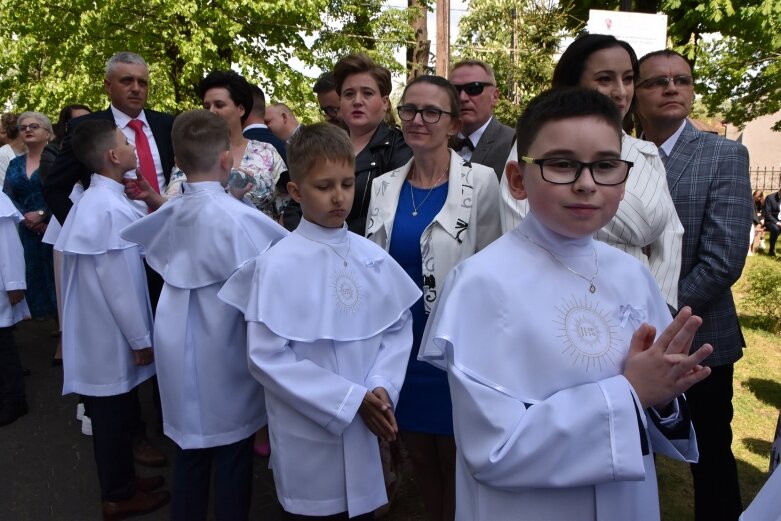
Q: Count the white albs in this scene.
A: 5